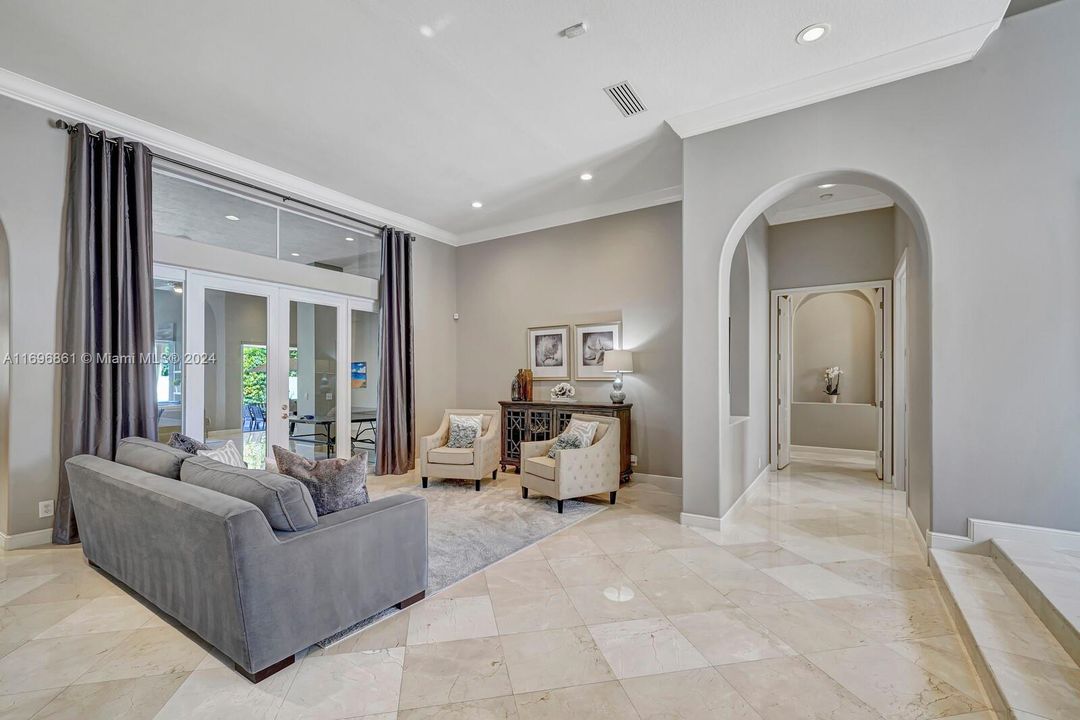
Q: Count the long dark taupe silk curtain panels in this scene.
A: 2